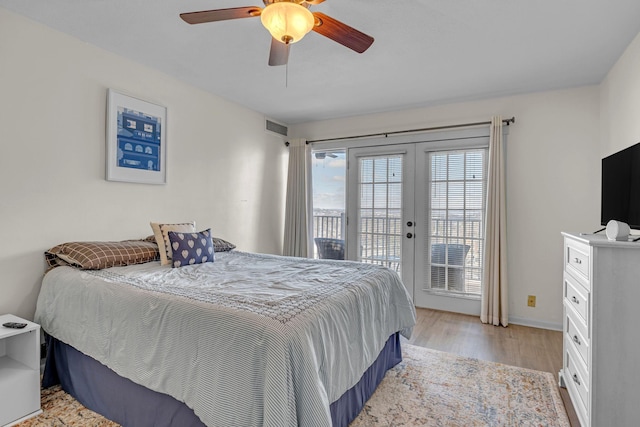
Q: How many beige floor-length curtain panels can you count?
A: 2